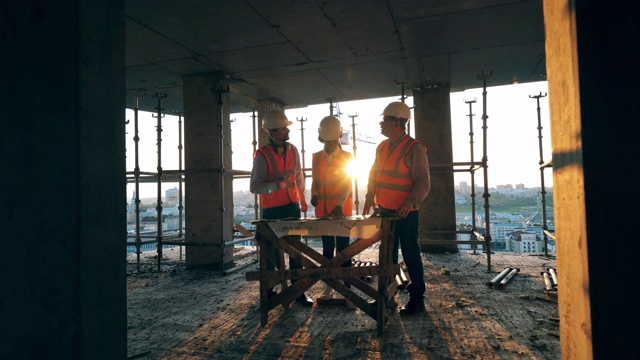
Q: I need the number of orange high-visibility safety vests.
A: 3